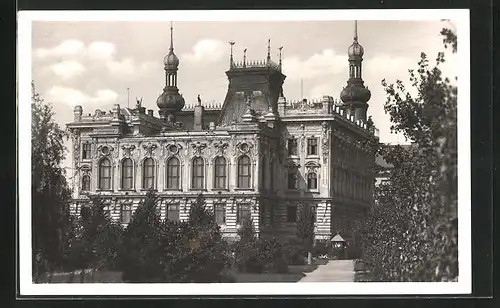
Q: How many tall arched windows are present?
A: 7